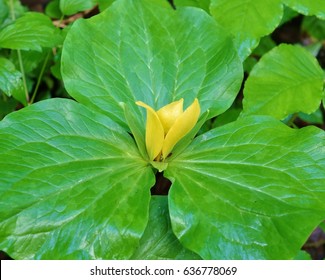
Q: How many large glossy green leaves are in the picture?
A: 3